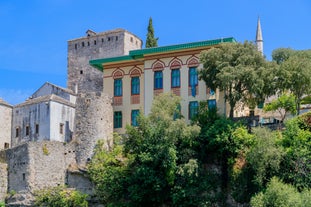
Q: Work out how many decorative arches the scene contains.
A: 5